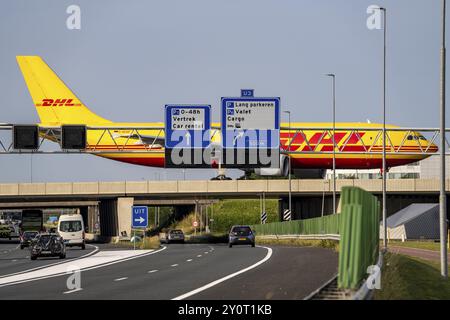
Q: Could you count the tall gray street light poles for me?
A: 4